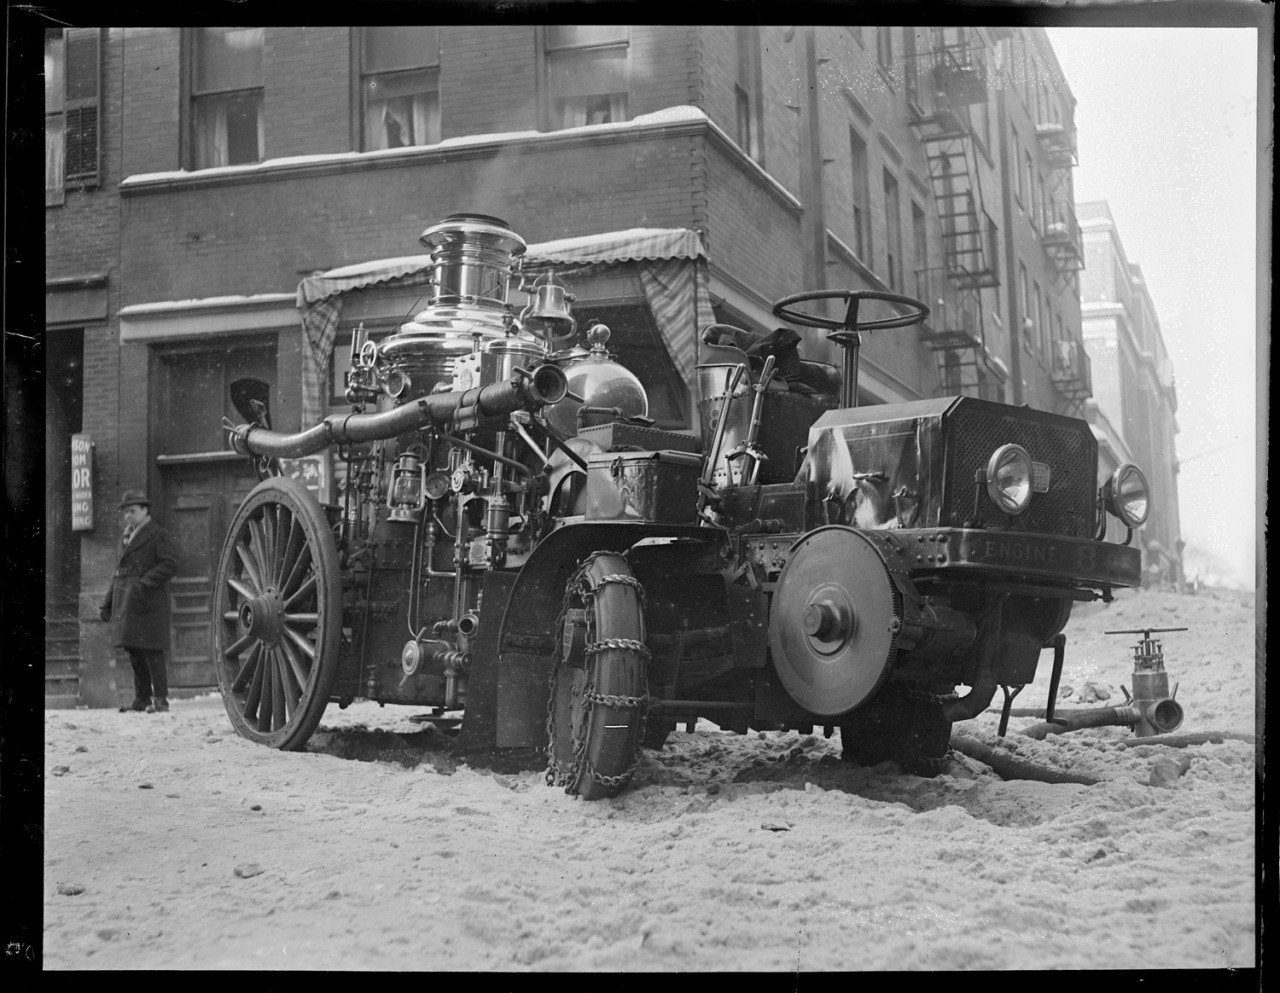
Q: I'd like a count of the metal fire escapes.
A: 2